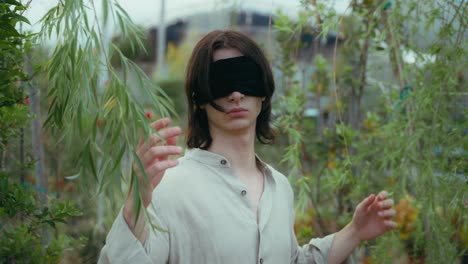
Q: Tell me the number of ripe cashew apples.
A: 0